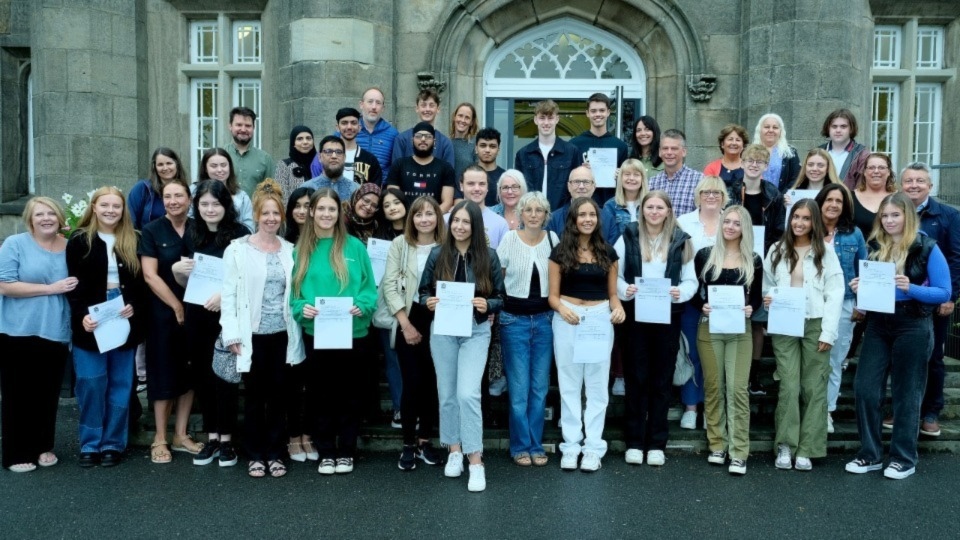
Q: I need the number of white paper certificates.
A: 13